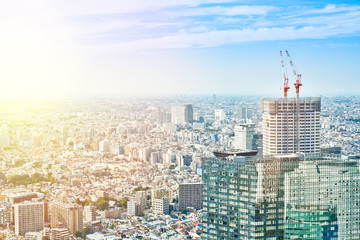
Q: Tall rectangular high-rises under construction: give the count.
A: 1